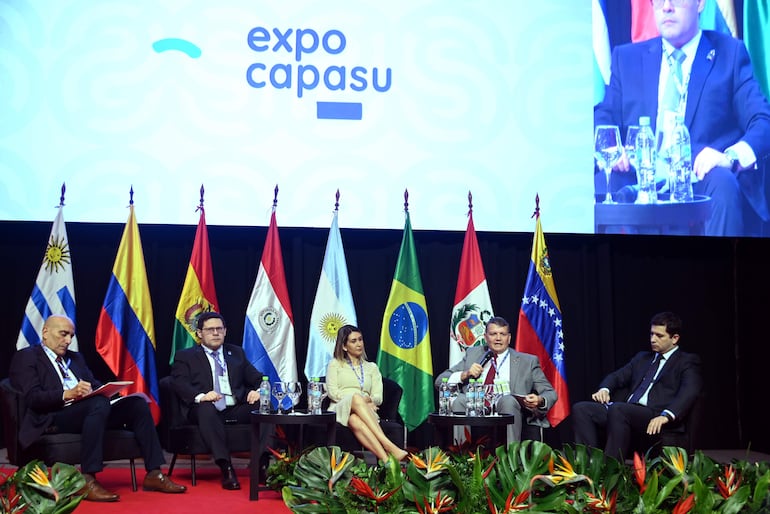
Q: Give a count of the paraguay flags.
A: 1